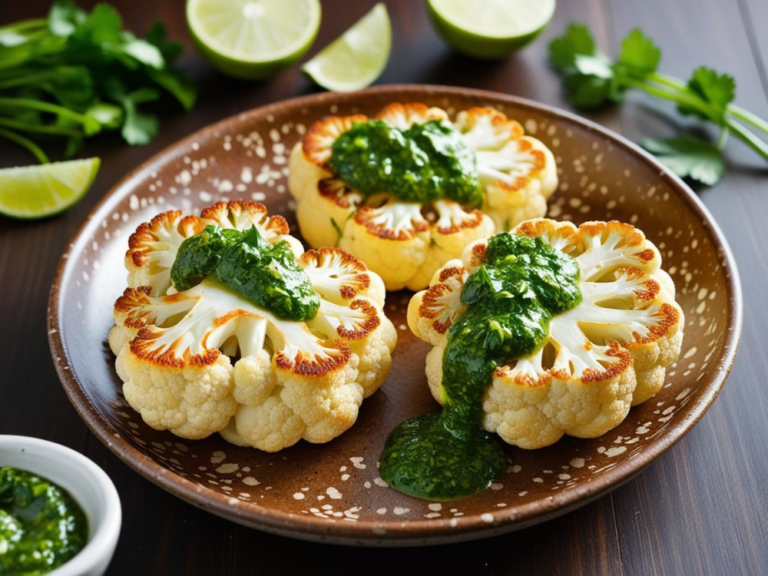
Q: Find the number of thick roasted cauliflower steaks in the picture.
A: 3